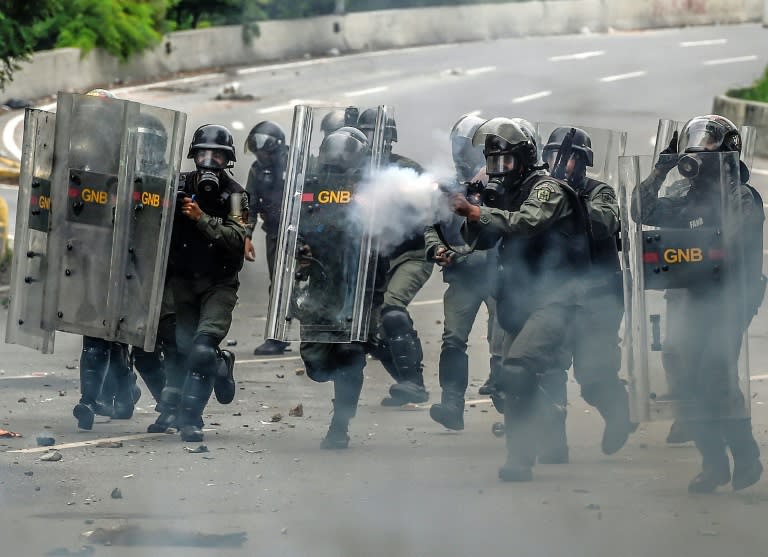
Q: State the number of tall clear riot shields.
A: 7